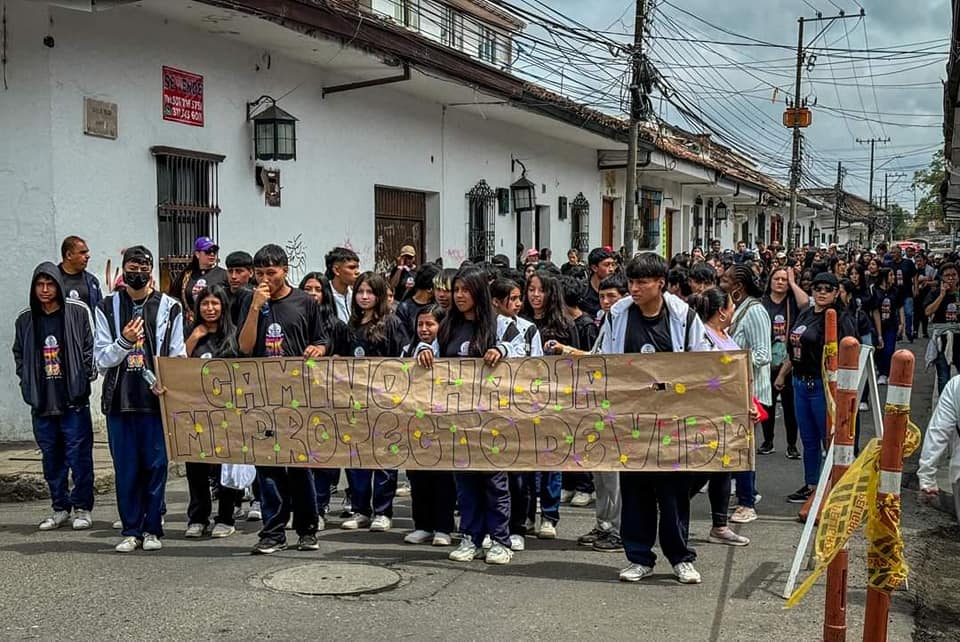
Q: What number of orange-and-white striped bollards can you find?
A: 3